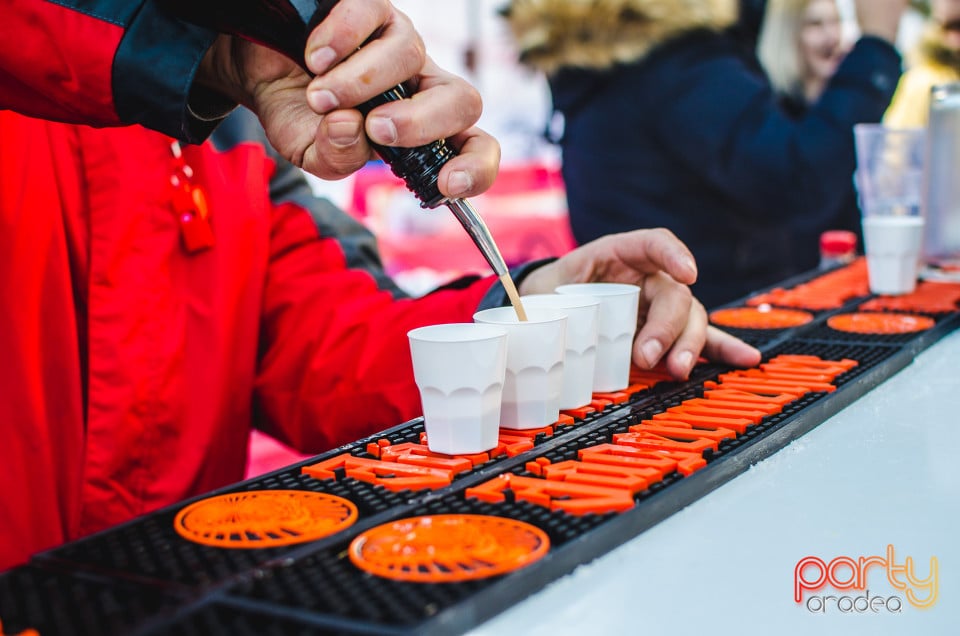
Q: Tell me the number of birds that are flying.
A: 0